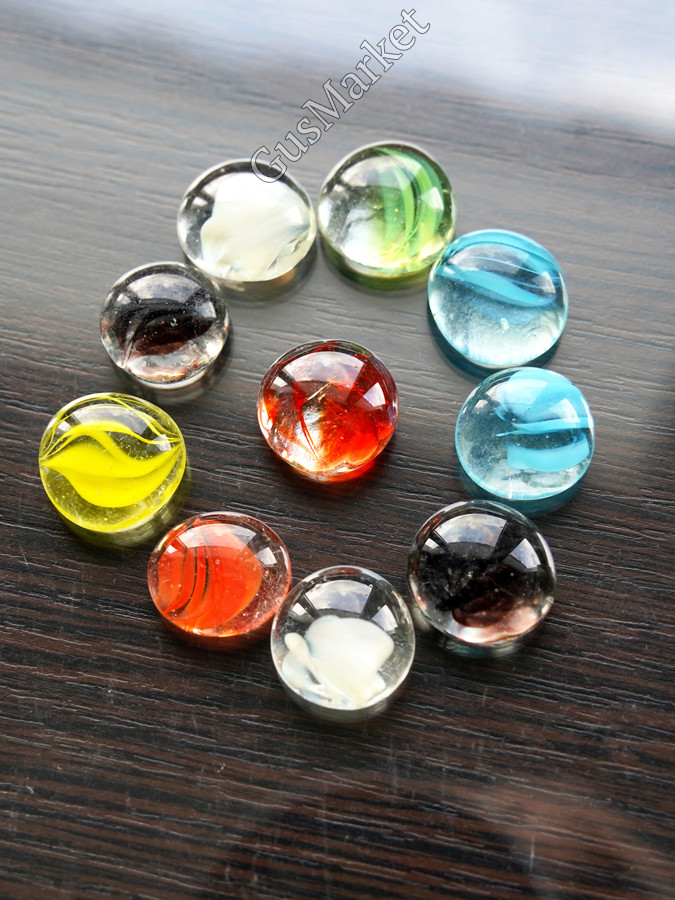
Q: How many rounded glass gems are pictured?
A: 10